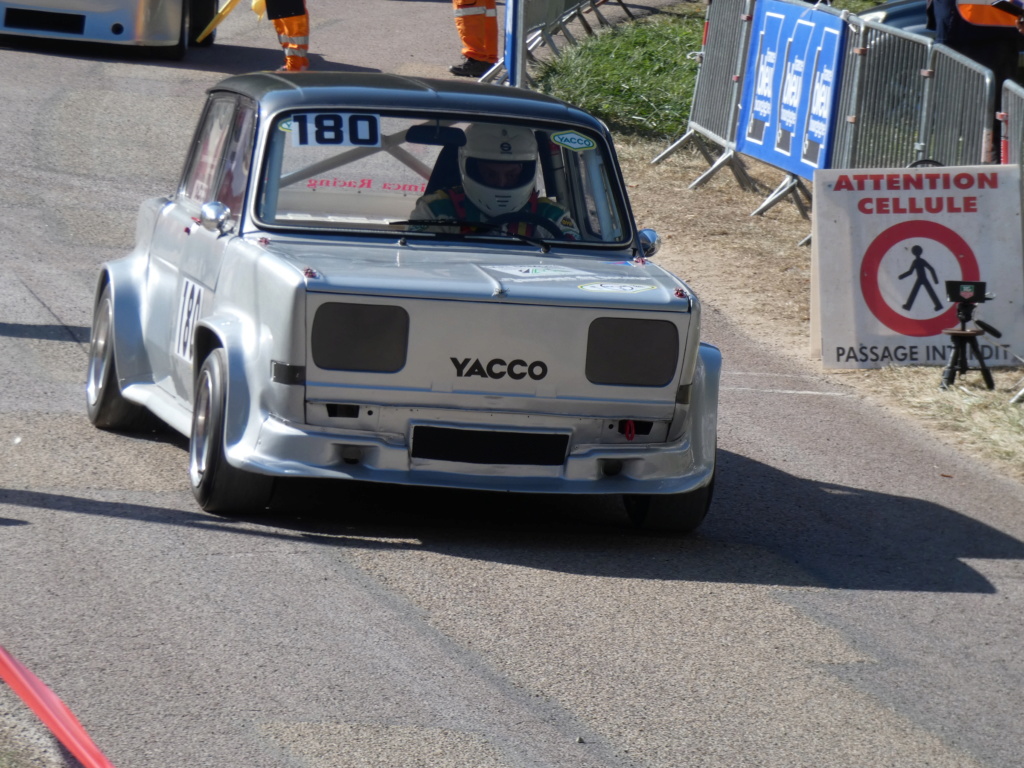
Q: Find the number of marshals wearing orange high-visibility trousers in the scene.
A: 2